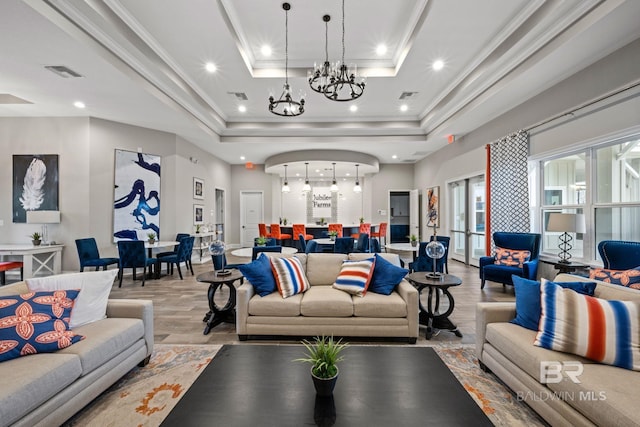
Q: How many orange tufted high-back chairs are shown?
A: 6